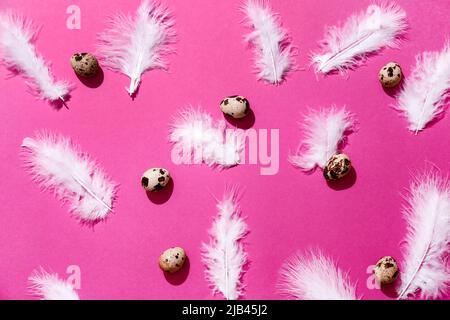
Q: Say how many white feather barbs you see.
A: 12